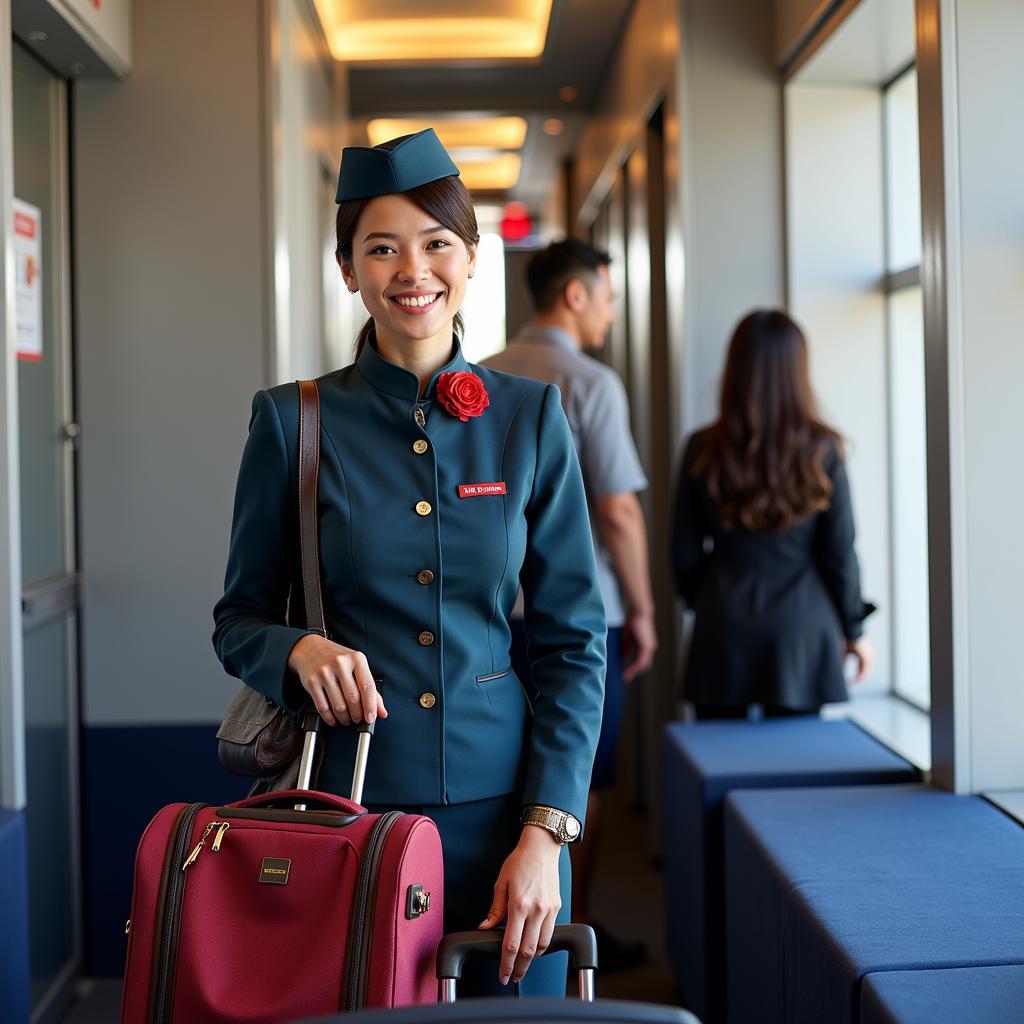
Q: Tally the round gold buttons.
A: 5